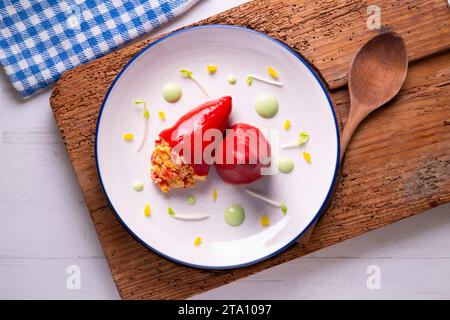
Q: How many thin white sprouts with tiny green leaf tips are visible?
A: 6